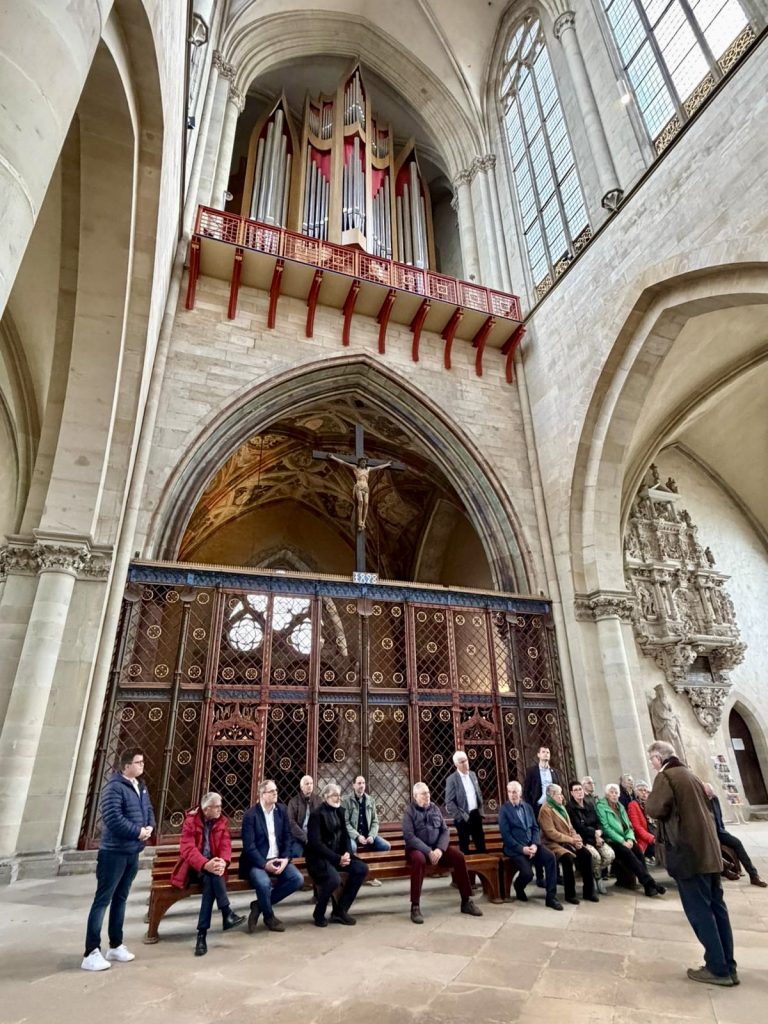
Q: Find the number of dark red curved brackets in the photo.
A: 10